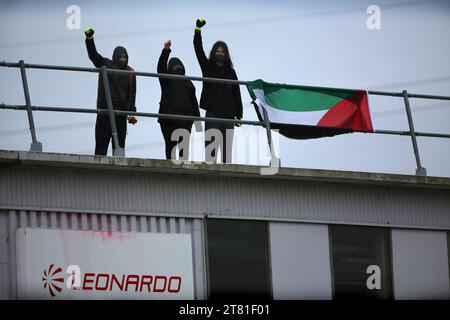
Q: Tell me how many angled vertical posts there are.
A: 4